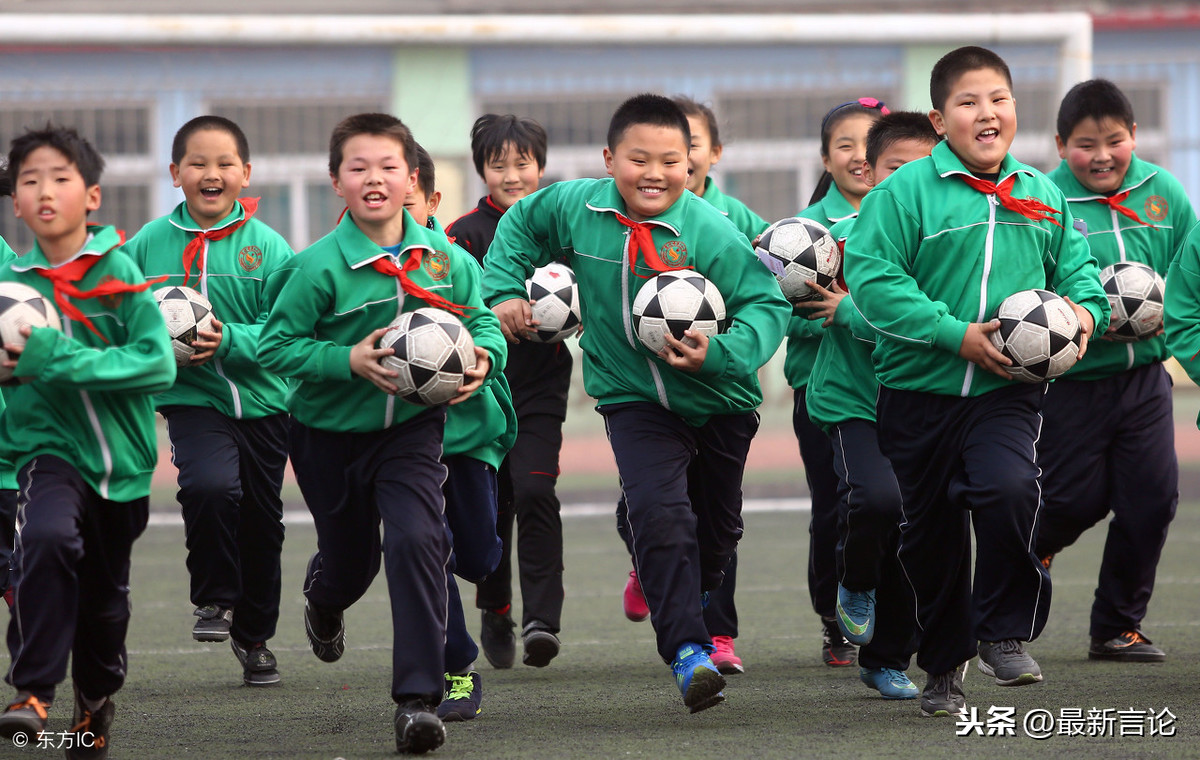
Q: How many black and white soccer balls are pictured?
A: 8